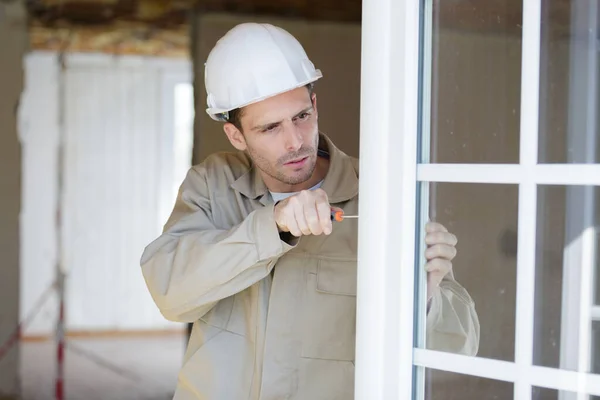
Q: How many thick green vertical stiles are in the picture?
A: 0